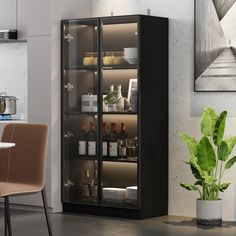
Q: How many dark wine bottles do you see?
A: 5